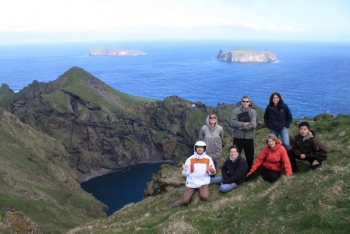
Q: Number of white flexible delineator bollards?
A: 0